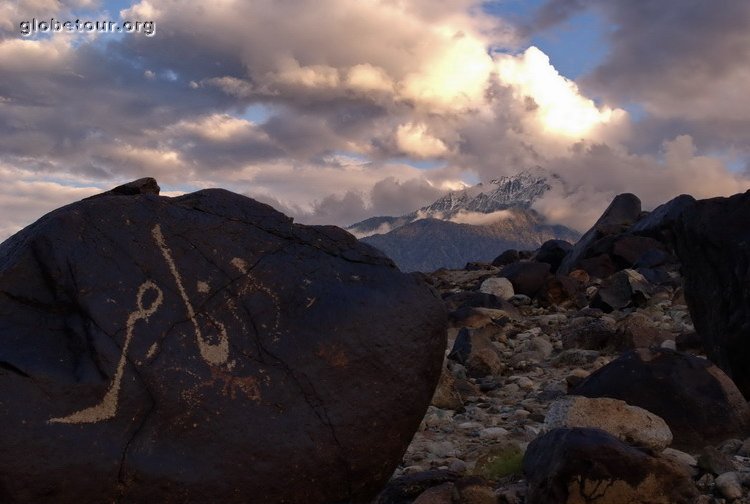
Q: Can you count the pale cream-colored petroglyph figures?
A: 2